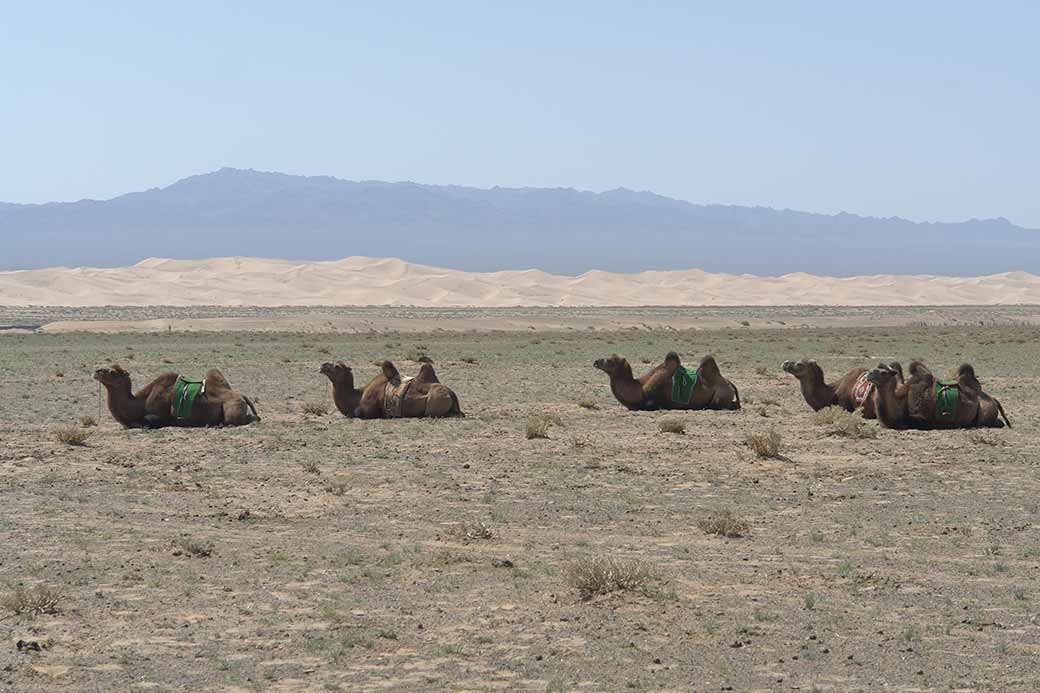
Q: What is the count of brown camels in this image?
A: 5